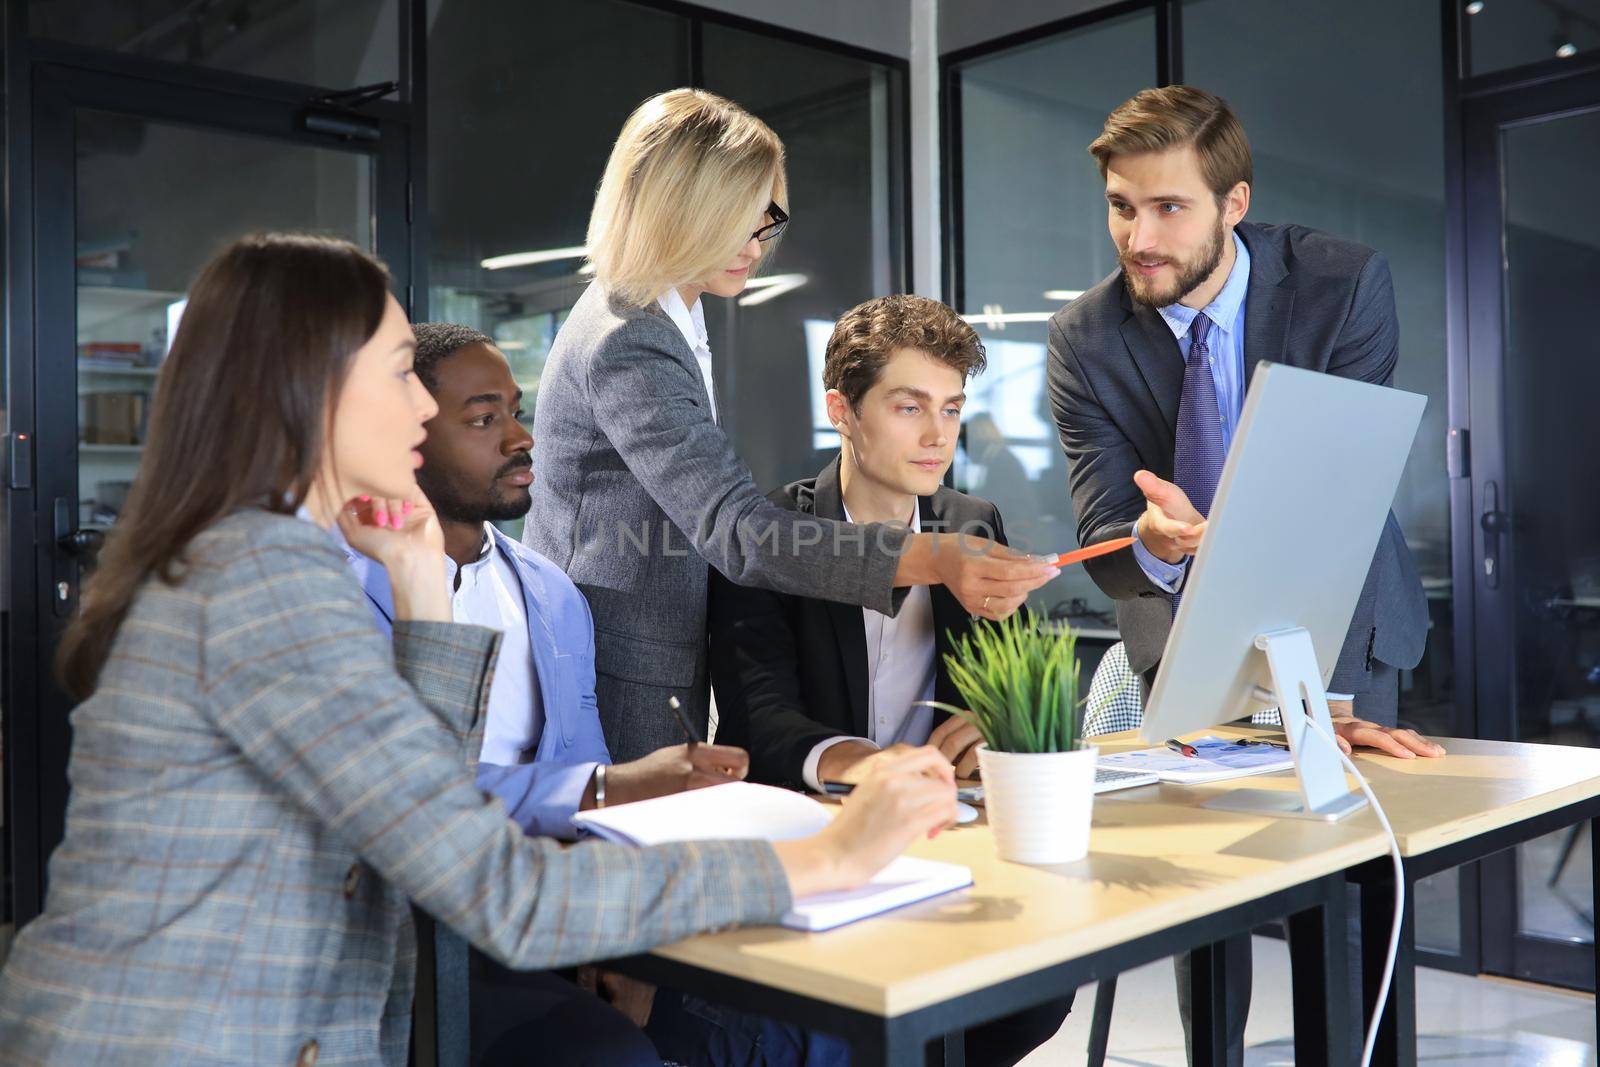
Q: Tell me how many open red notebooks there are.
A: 0